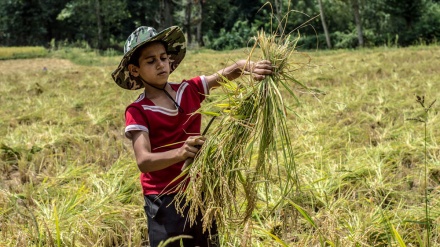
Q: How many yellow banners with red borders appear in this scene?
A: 0